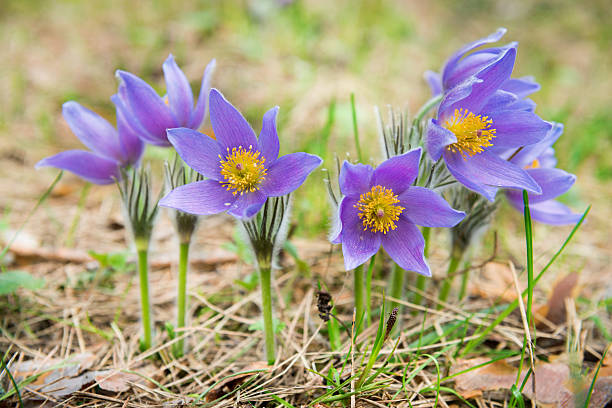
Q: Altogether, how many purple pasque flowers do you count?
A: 7